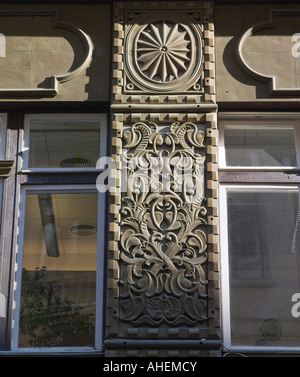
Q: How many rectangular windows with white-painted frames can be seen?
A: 4